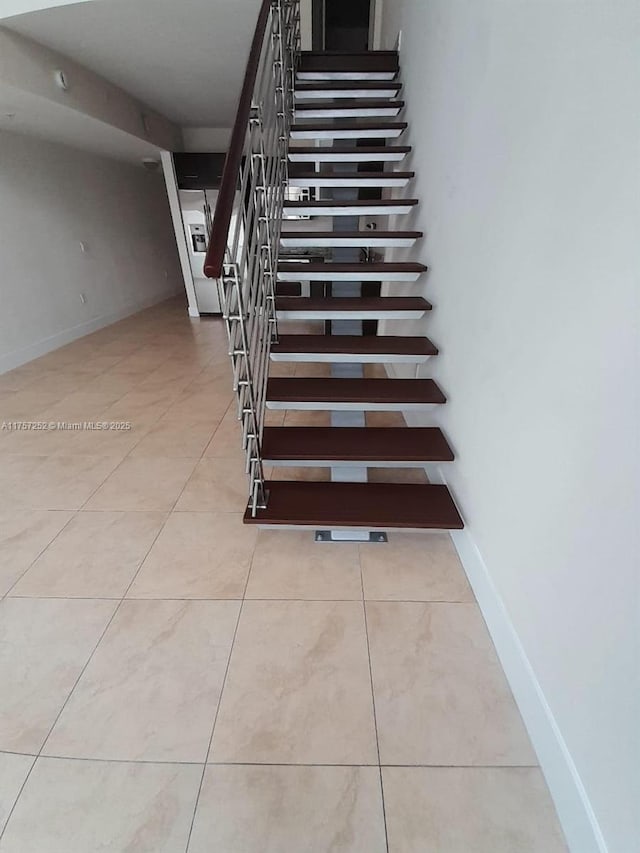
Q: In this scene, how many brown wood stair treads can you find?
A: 14